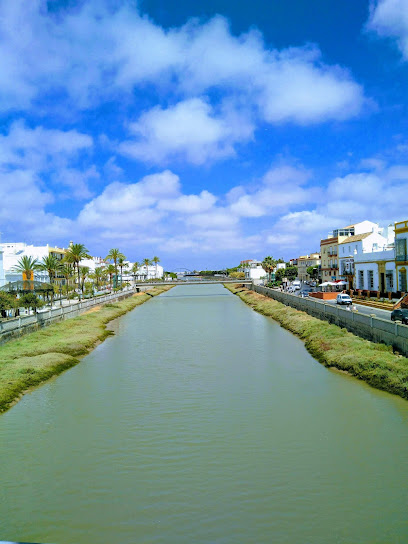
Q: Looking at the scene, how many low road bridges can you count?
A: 1